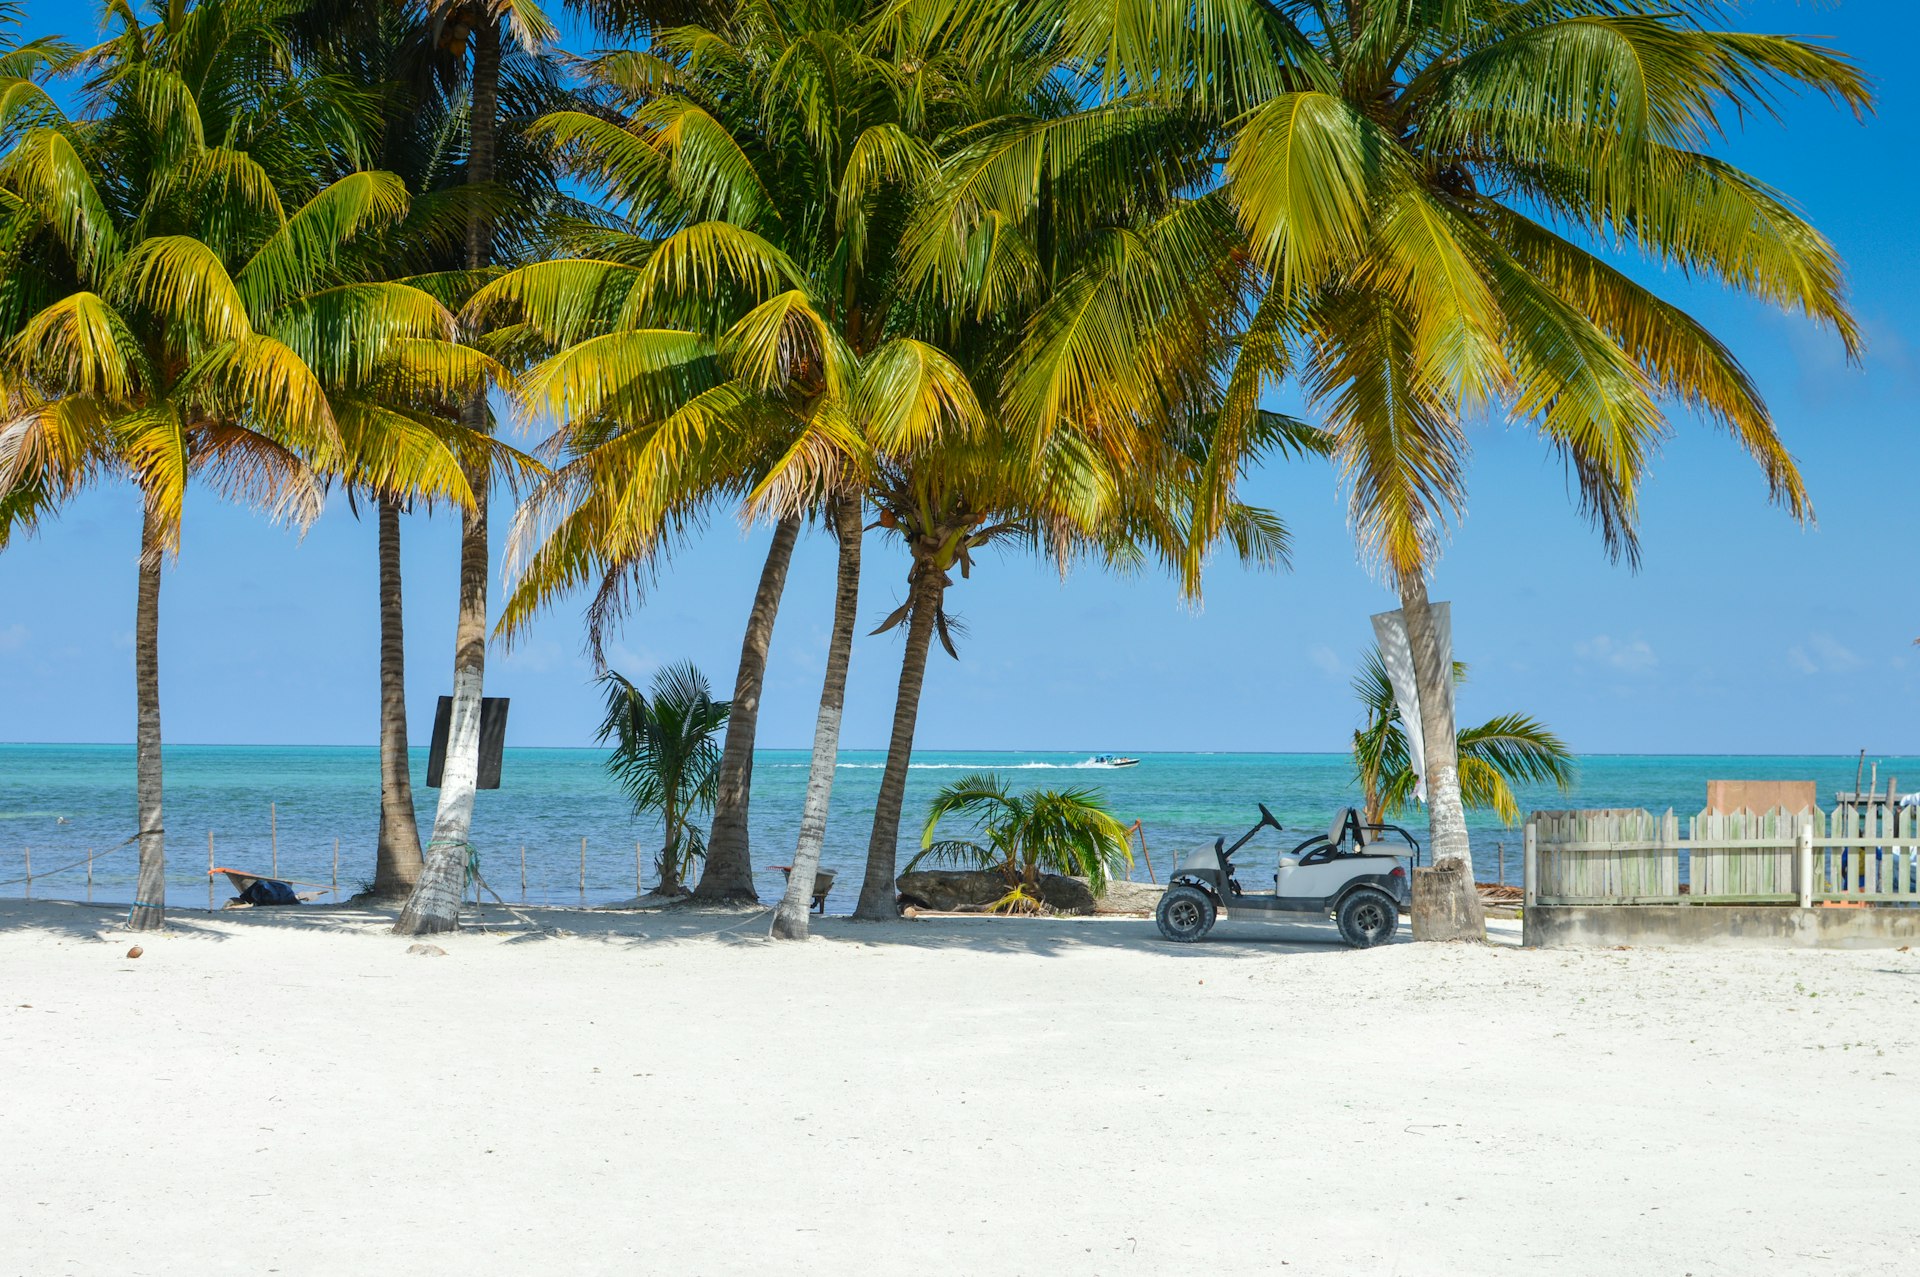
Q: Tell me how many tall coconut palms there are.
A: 7